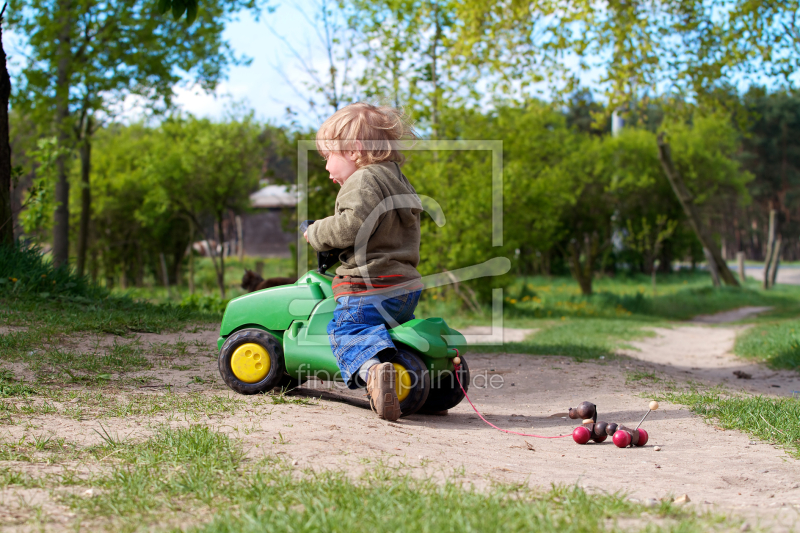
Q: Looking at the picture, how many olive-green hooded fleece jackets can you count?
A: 1